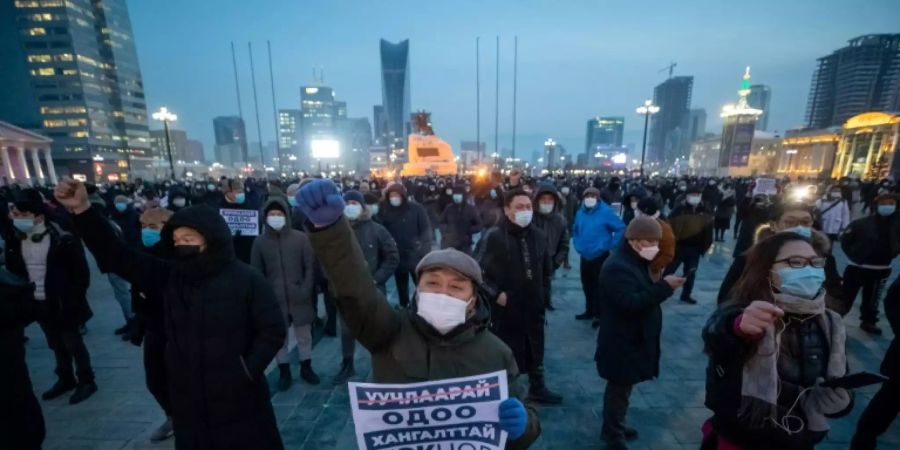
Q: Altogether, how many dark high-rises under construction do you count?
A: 2